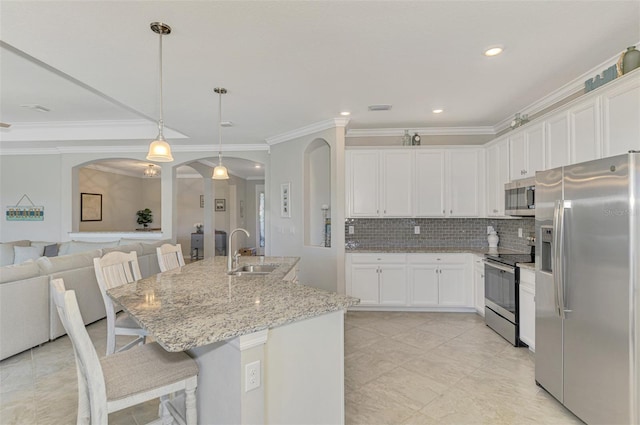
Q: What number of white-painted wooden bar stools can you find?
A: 3